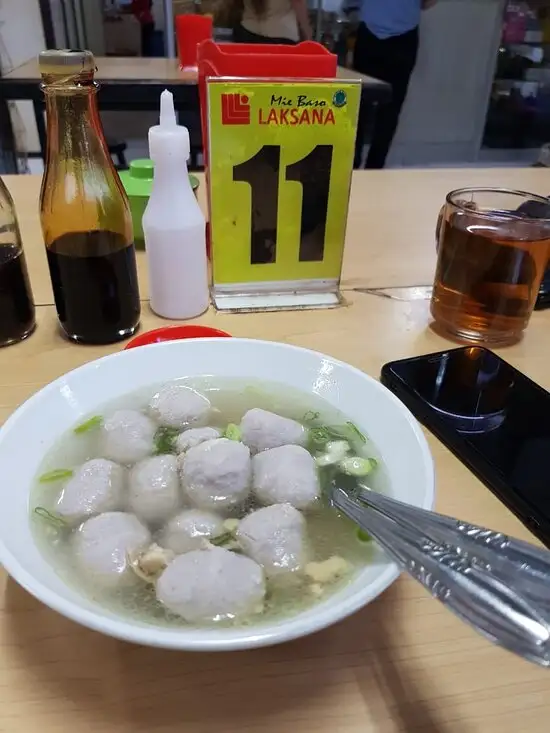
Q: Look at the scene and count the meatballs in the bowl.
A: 12